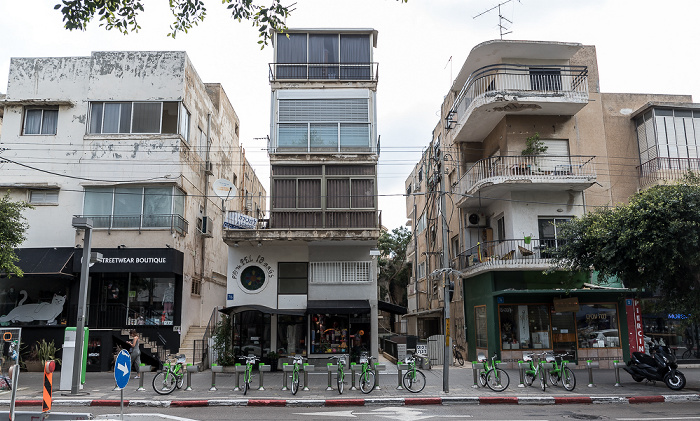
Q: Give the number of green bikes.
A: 9